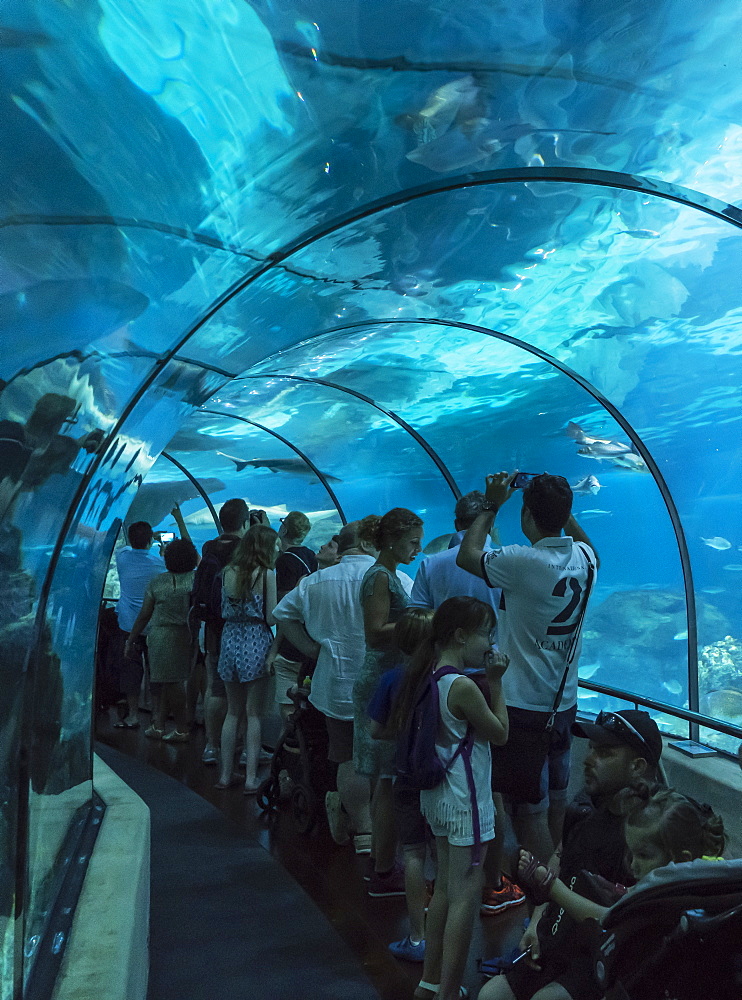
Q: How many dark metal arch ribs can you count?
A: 5